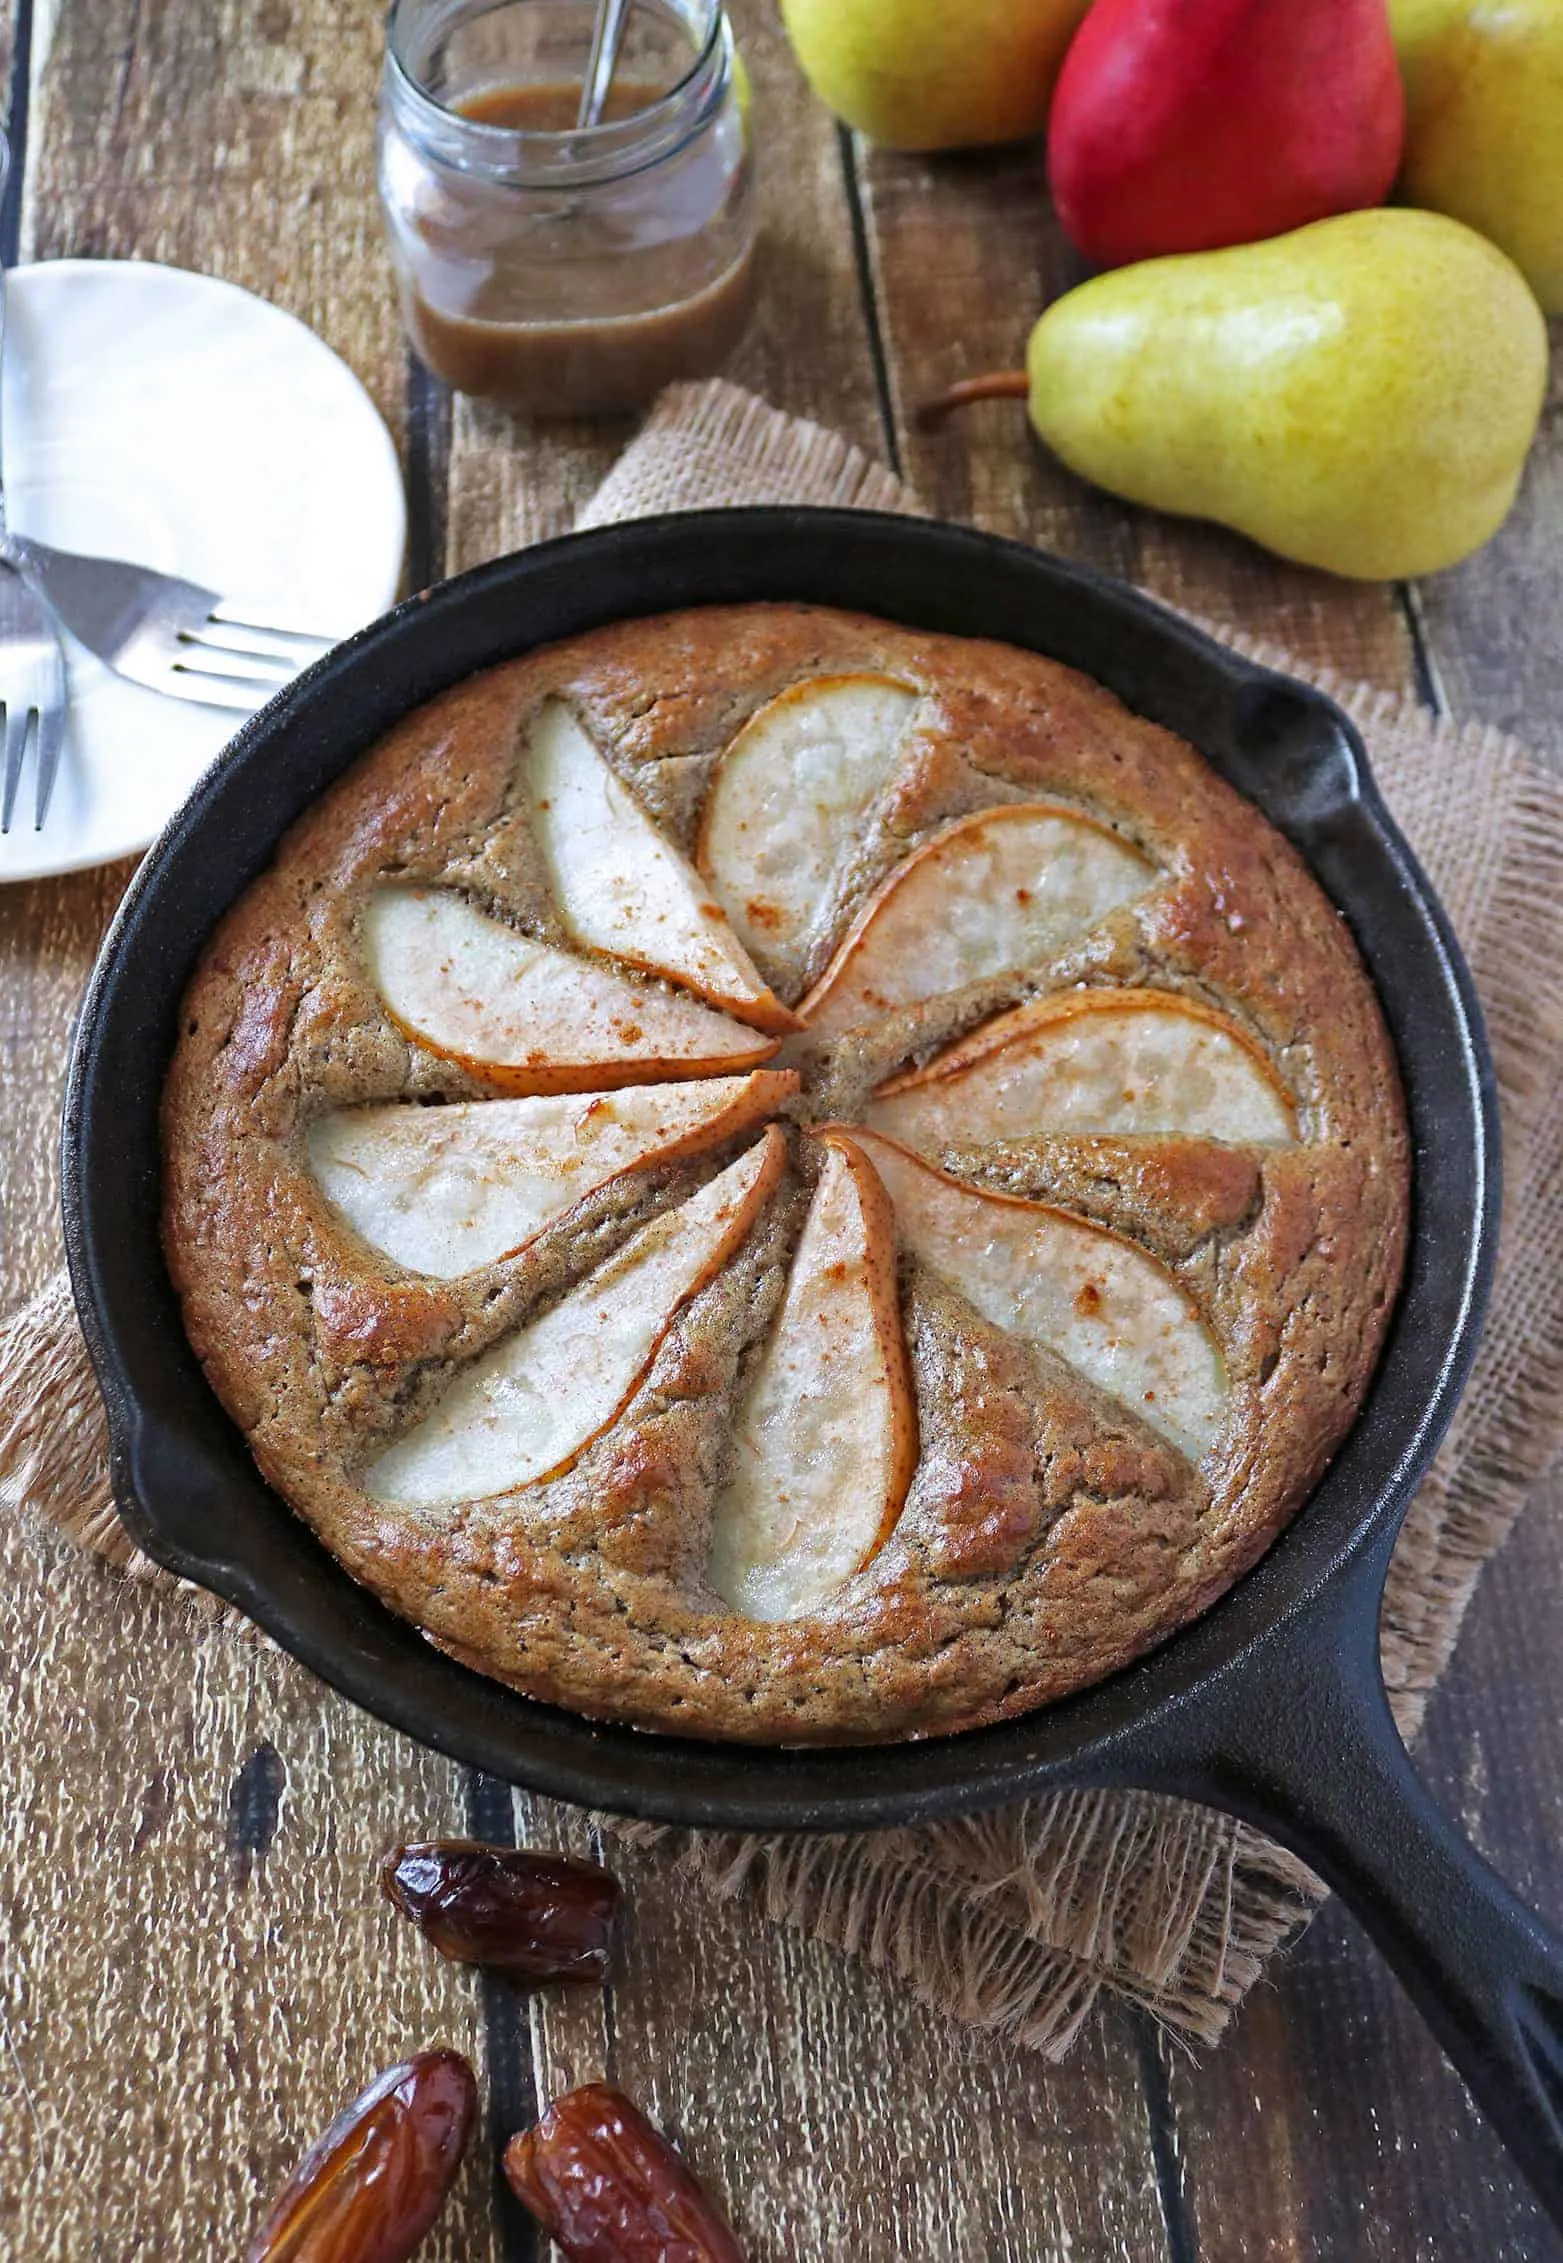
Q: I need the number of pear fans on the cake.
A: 9